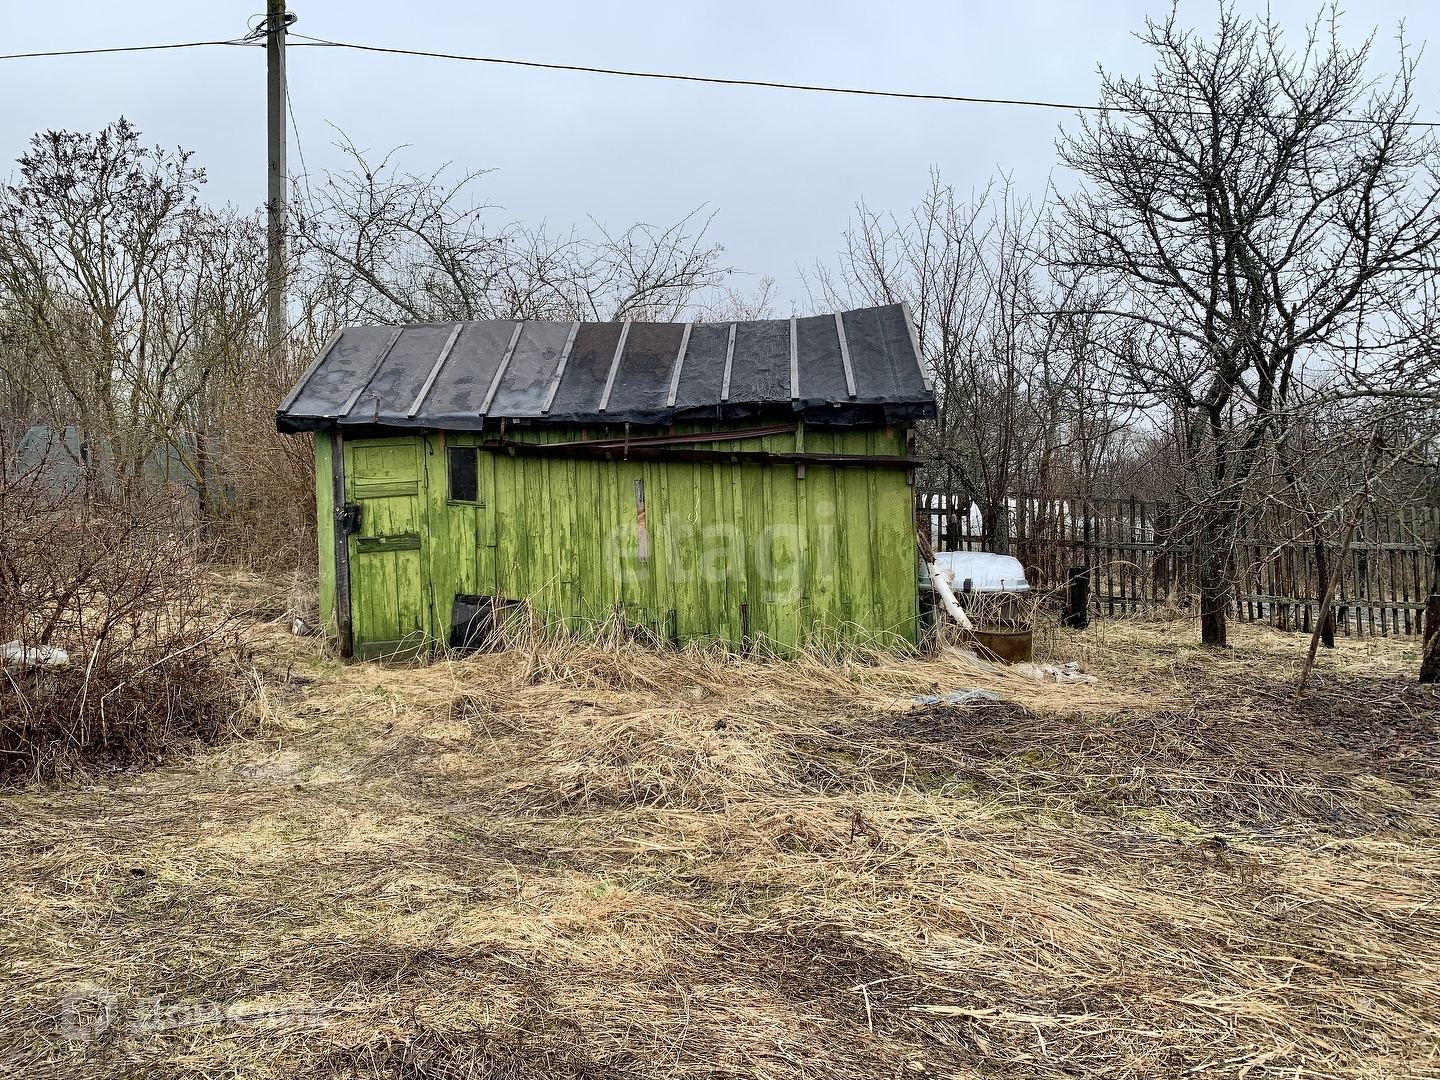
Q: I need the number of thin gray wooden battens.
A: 11